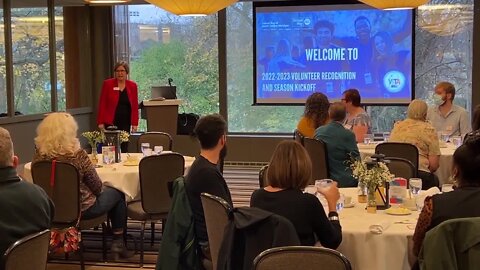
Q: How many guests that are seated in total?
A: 11